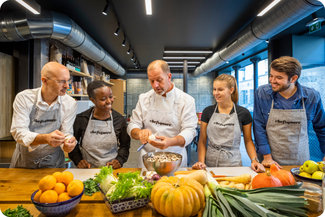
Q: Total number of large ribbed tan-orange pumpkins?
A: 1